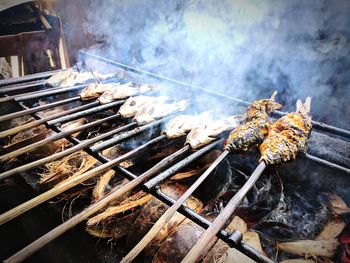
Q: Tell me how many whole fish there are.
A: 10